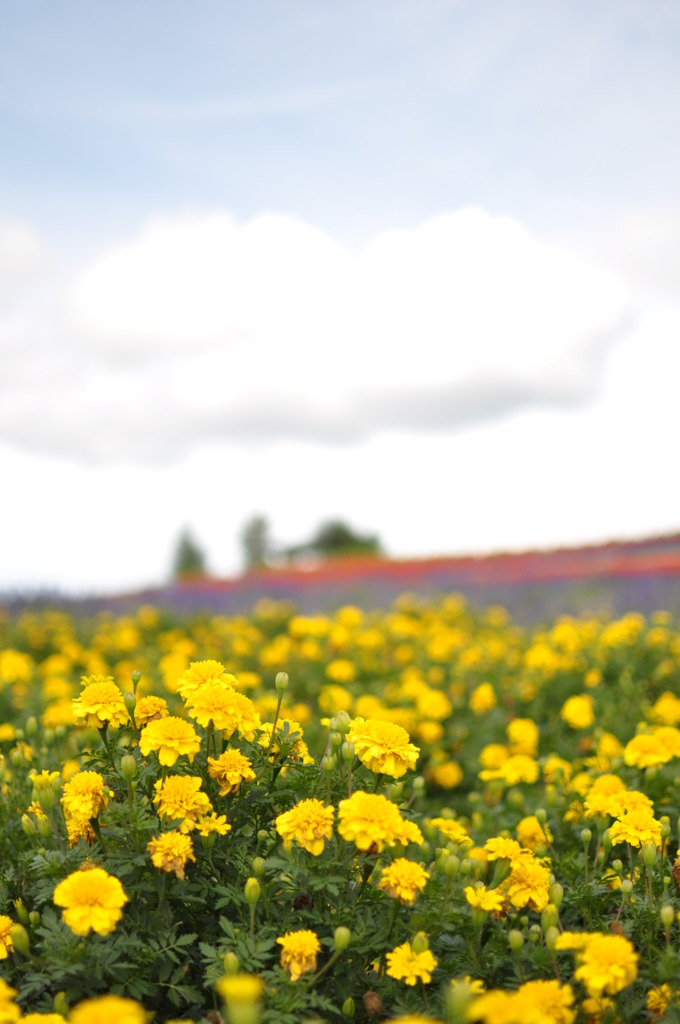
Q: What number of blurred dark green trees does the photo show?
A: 3